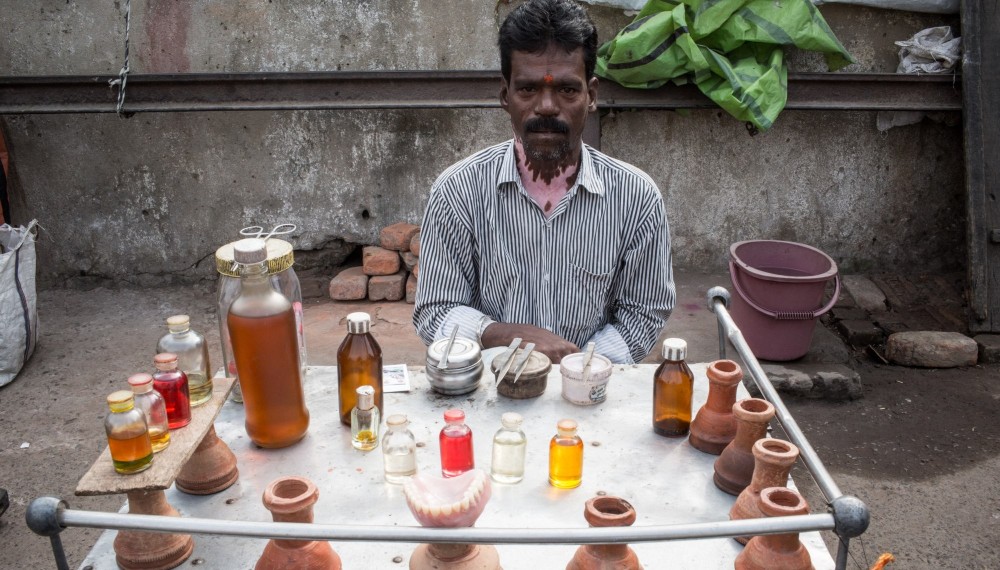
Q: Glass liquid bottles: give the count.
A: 12